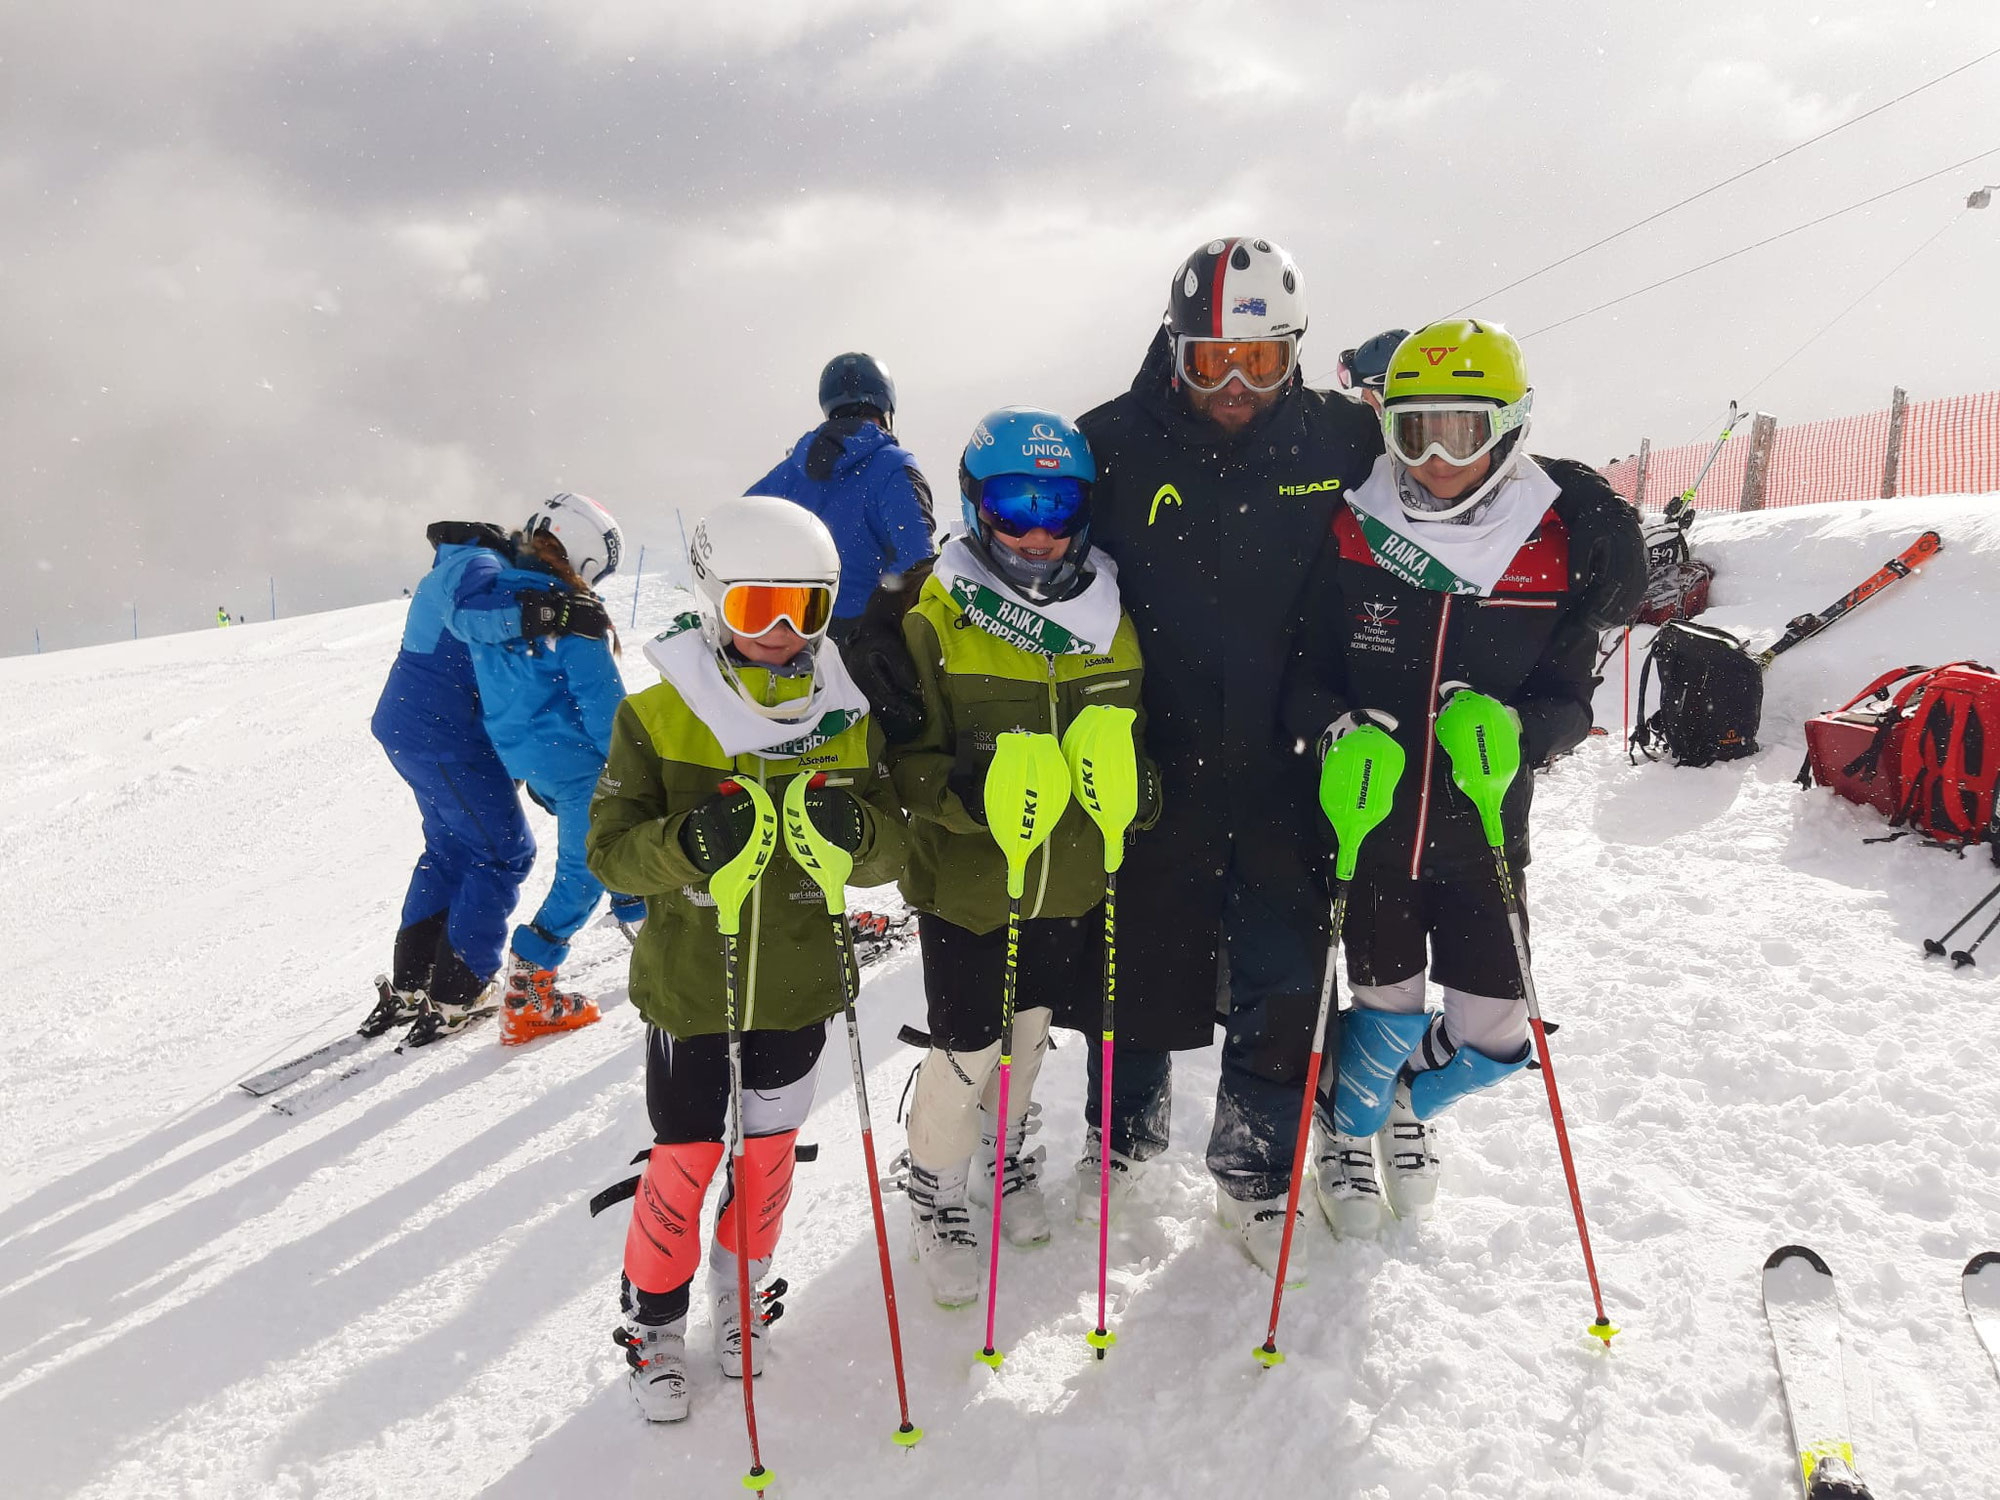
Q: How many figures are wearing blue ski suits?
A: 3